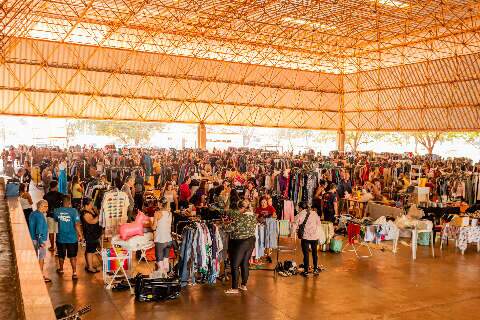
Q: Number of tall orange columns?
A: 2